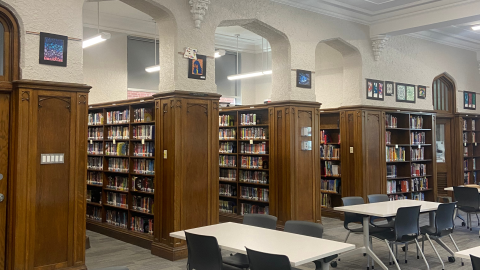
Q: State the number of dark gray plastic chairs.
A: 10